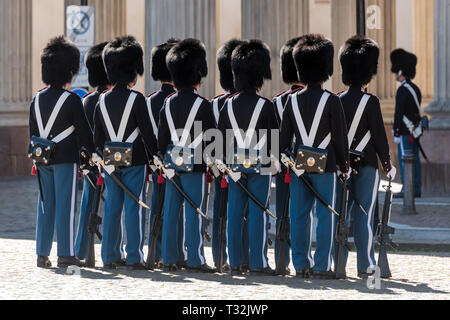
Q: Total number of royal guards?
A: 11